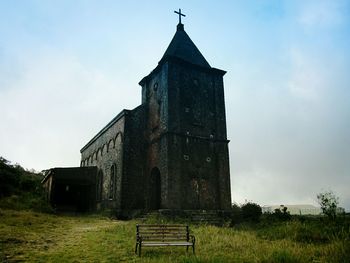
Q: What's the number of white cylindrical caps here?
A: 0